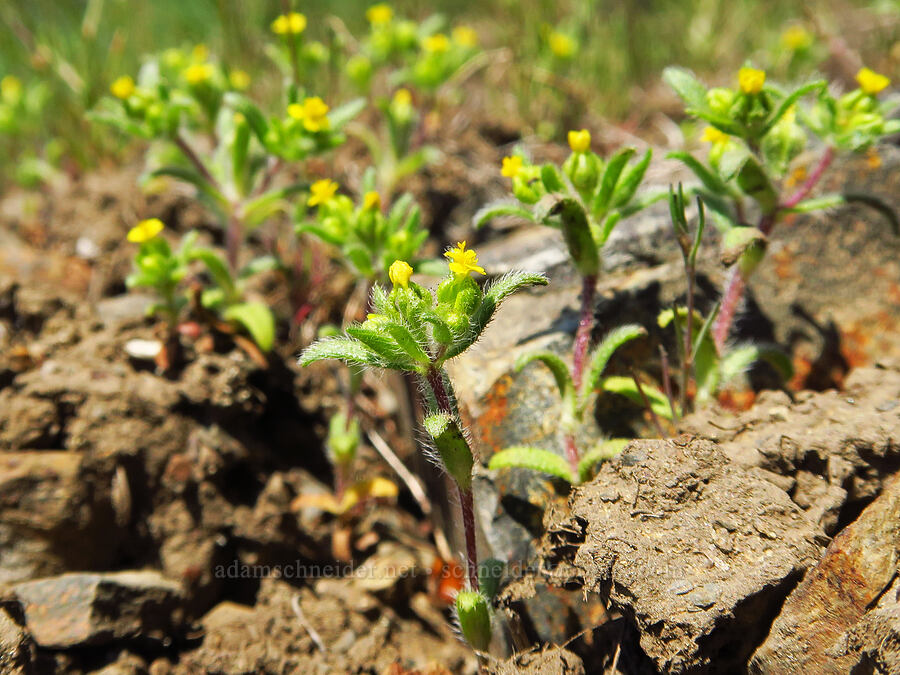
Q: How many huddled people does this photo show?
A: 0